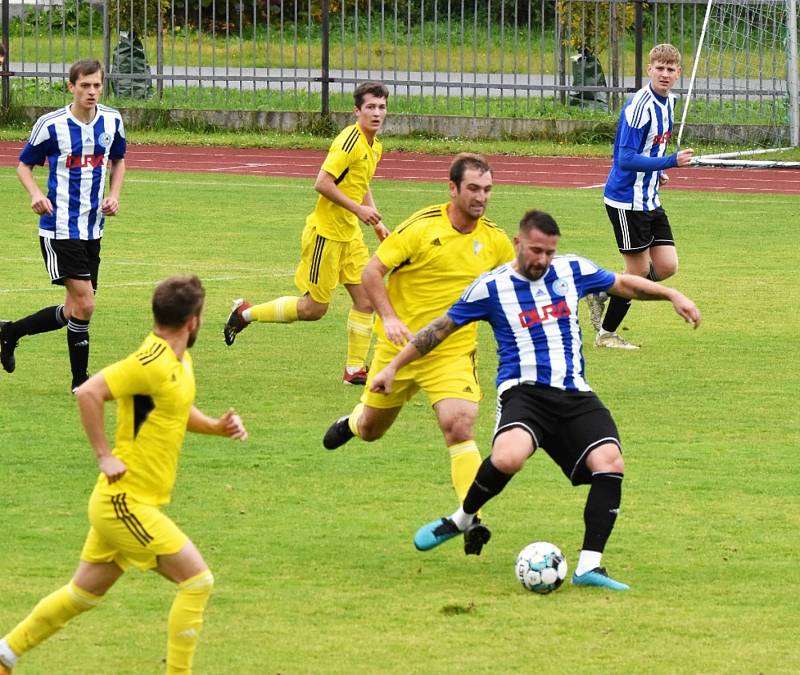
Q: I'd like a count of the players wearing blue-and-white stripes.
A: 3